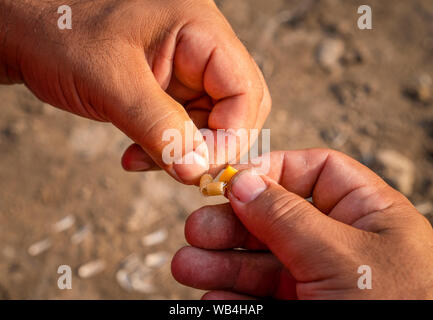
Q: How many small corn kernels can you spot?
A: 3